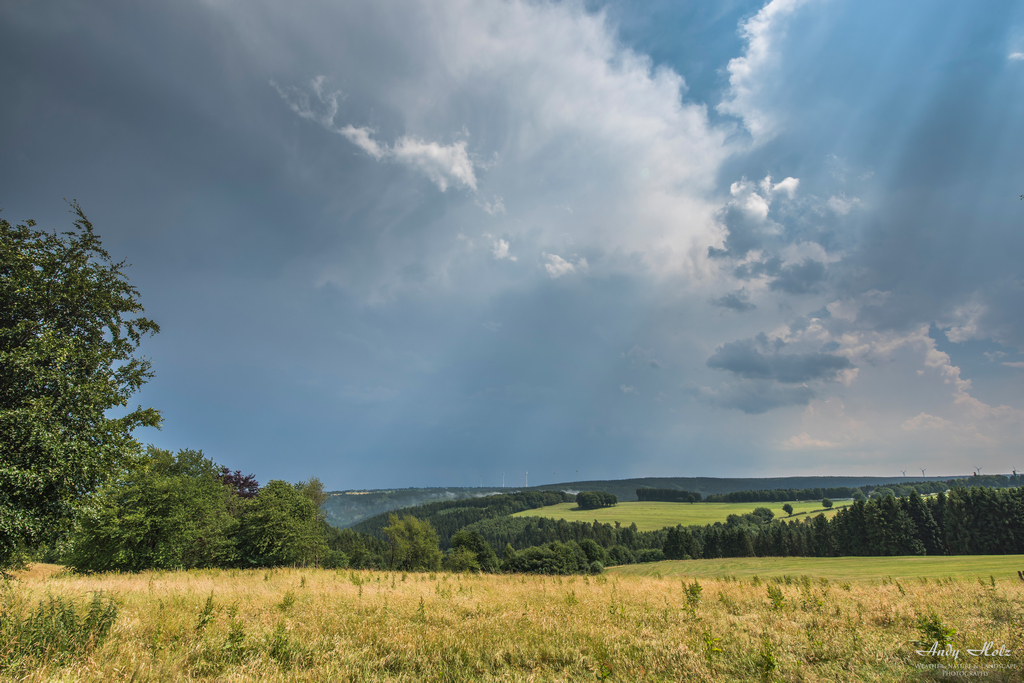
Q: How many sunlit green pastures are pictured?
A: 2